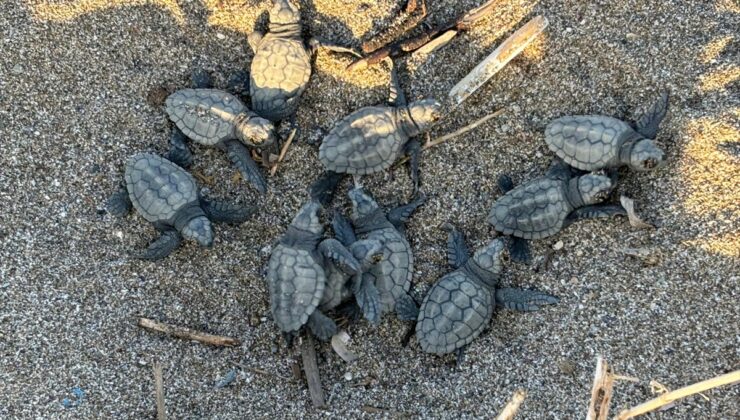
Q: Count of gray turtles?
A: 10